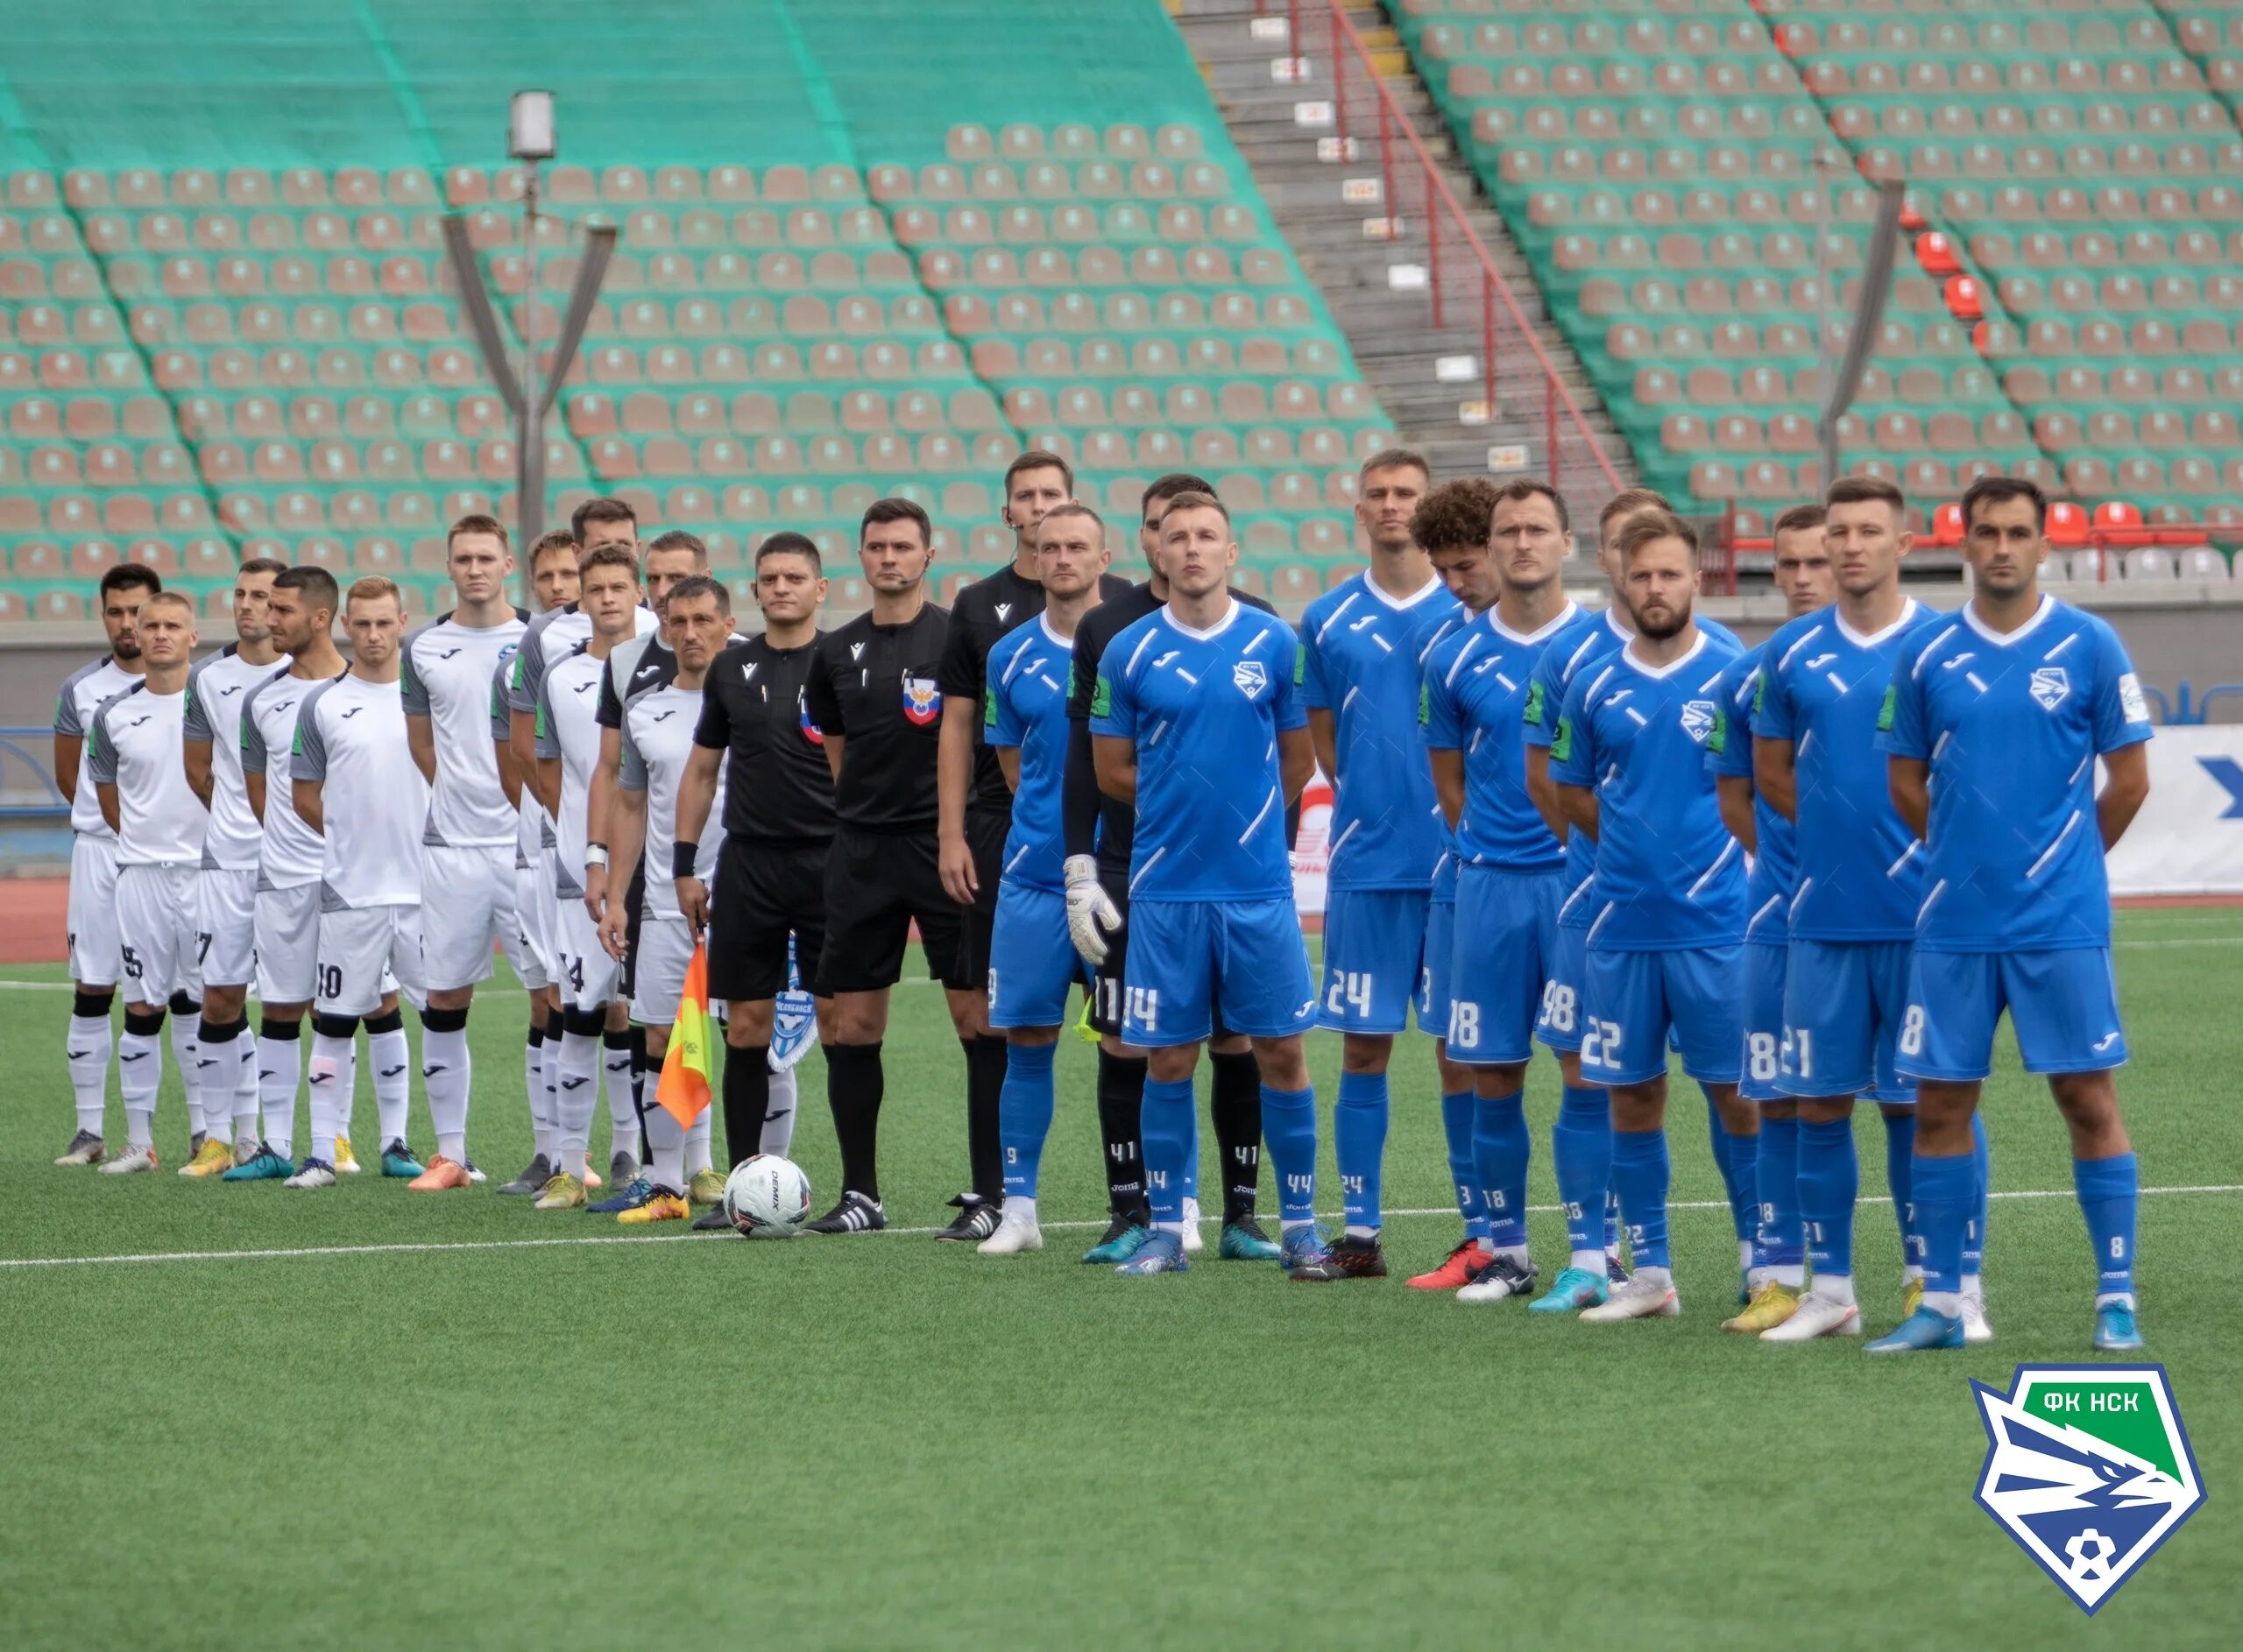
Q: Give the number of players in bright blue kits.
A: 10